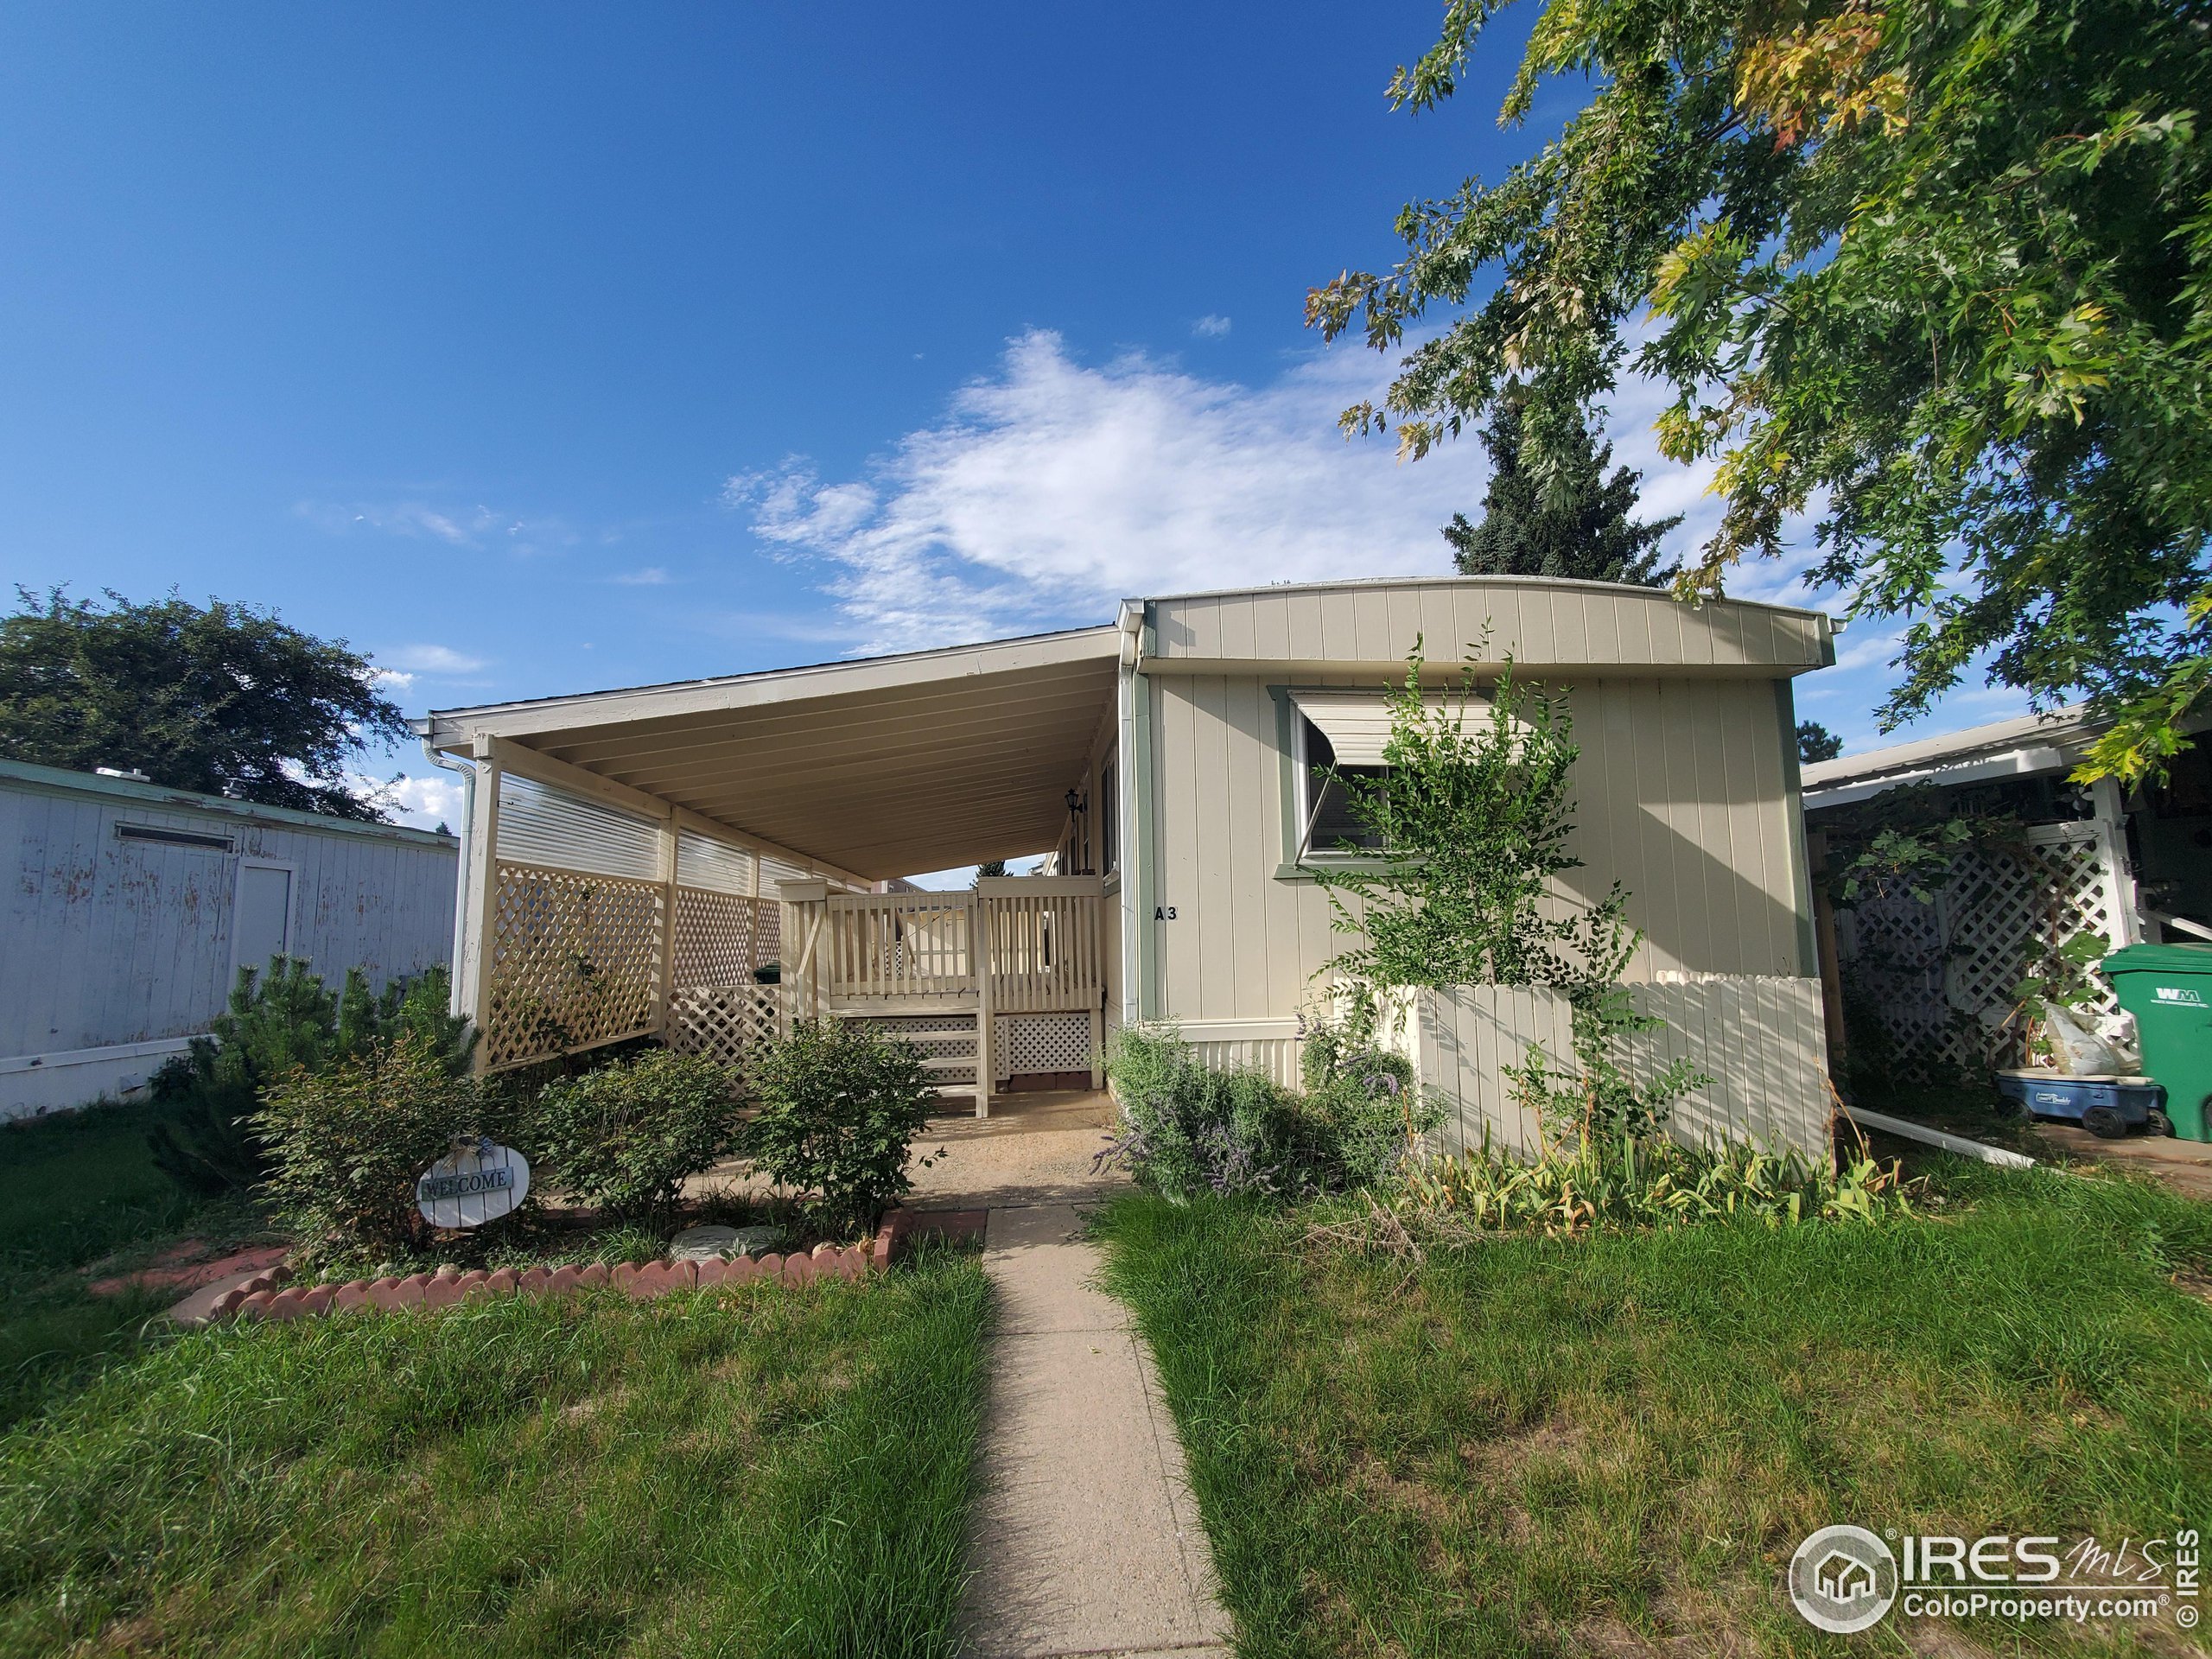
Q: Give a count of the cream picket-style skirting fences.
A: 1